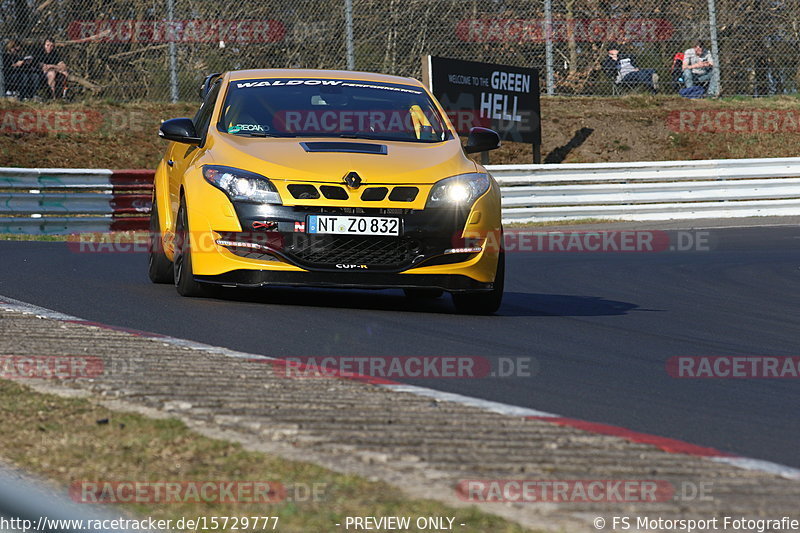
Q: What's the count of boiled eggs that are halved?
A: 0